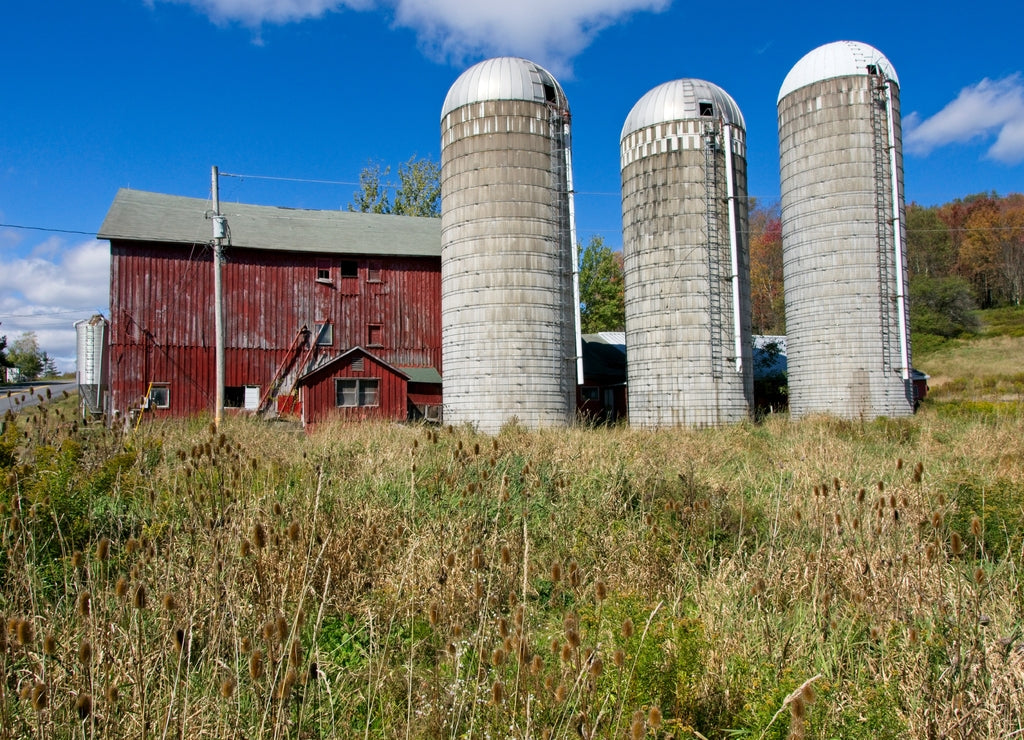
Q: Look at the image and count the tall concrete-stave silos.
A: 3